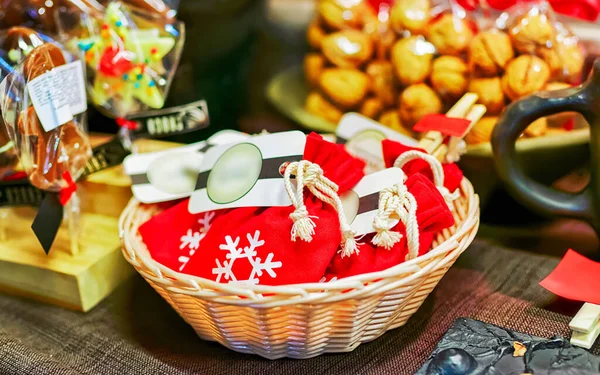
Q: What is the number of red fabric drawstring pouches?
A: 4